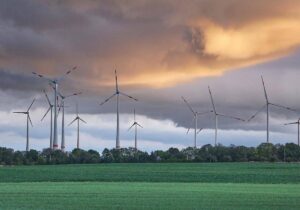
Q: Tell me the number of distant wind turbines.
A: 11